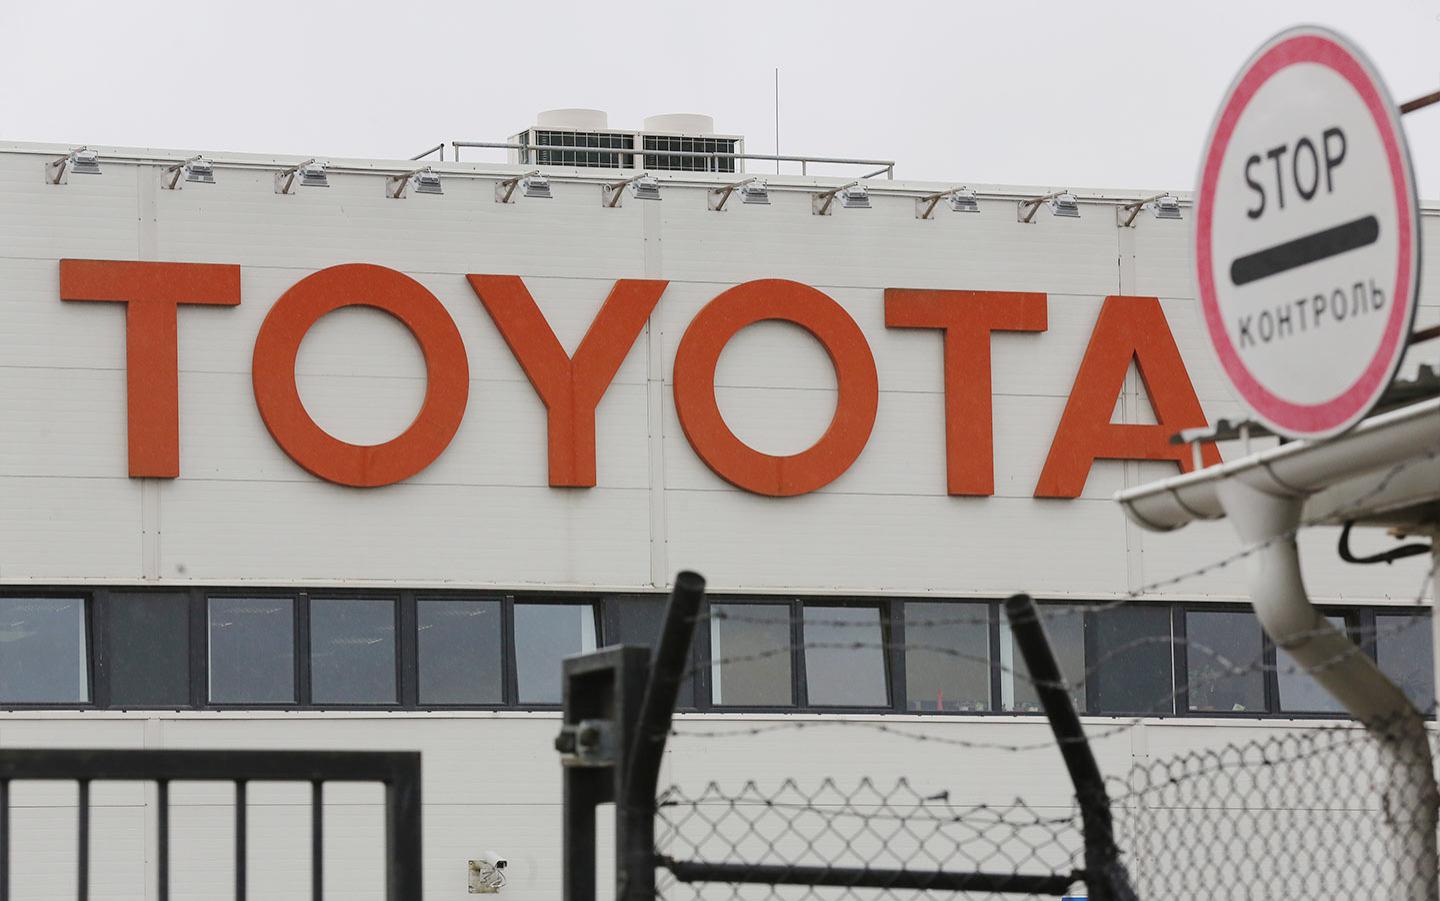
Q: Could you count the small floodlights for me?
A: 11